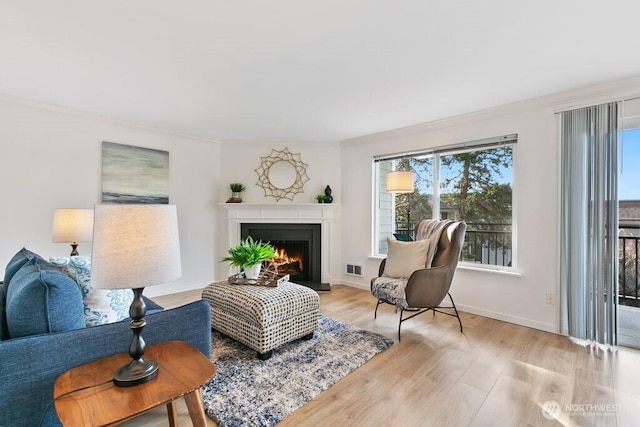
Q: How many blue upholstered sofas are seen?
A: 1